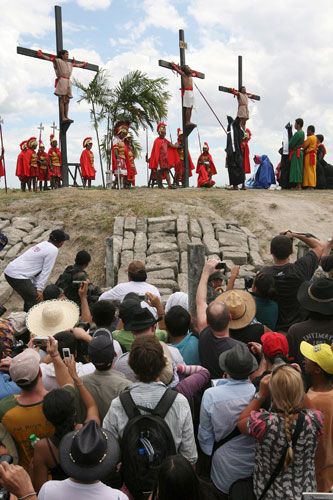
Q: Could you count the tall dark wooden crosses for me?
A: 3